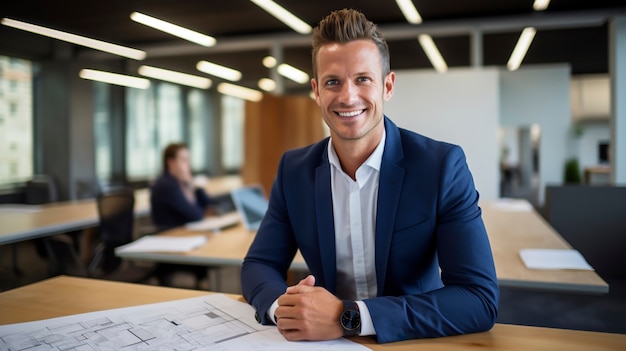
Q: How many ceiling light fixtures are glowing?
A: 14